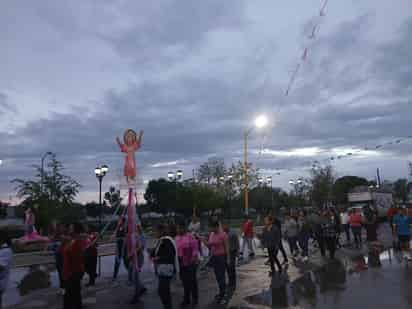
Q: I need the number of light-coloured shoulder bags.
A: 1